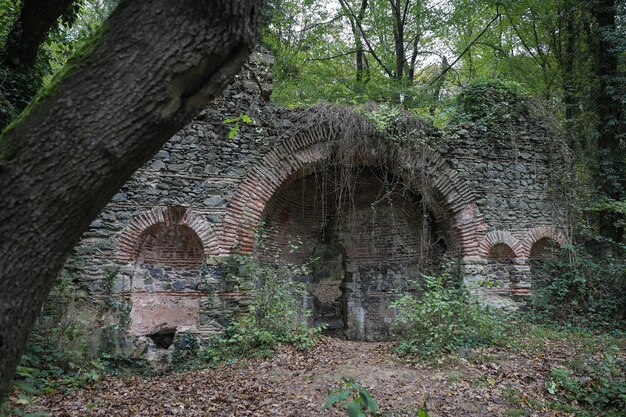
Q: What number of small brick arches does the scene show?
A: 3